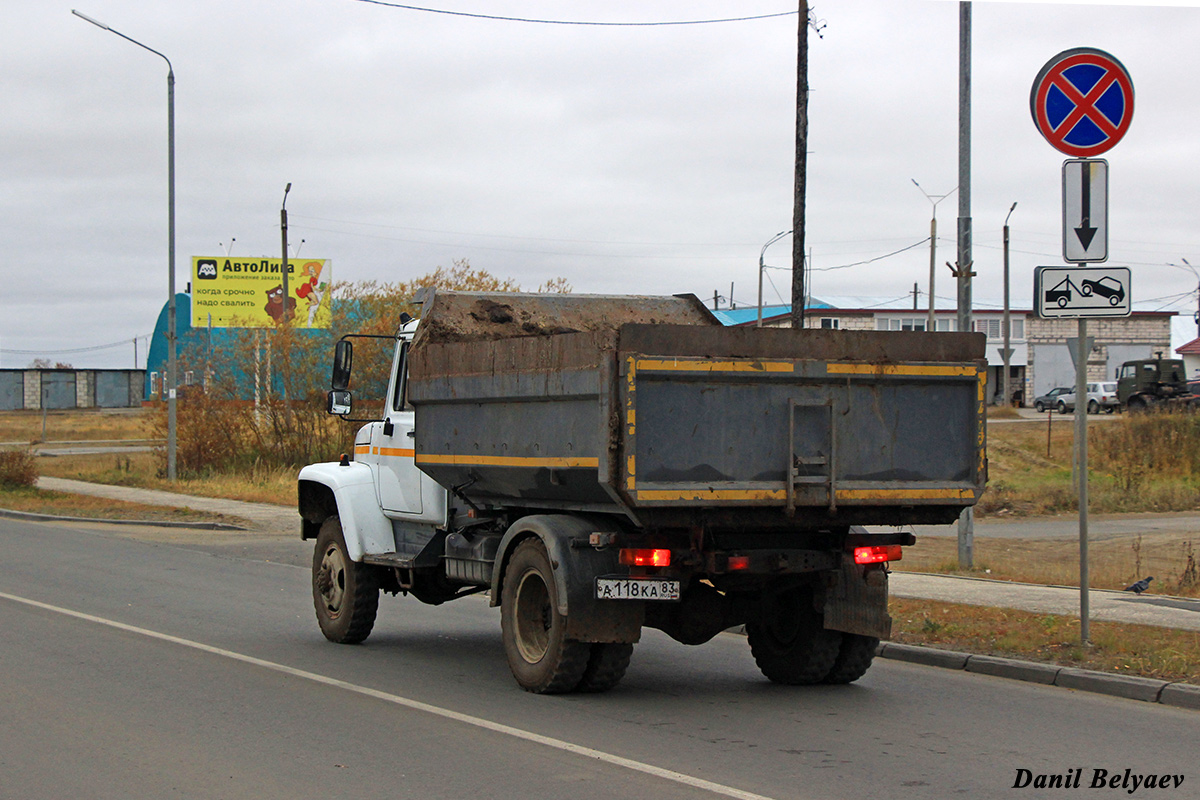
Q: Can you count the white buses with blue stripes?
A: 0